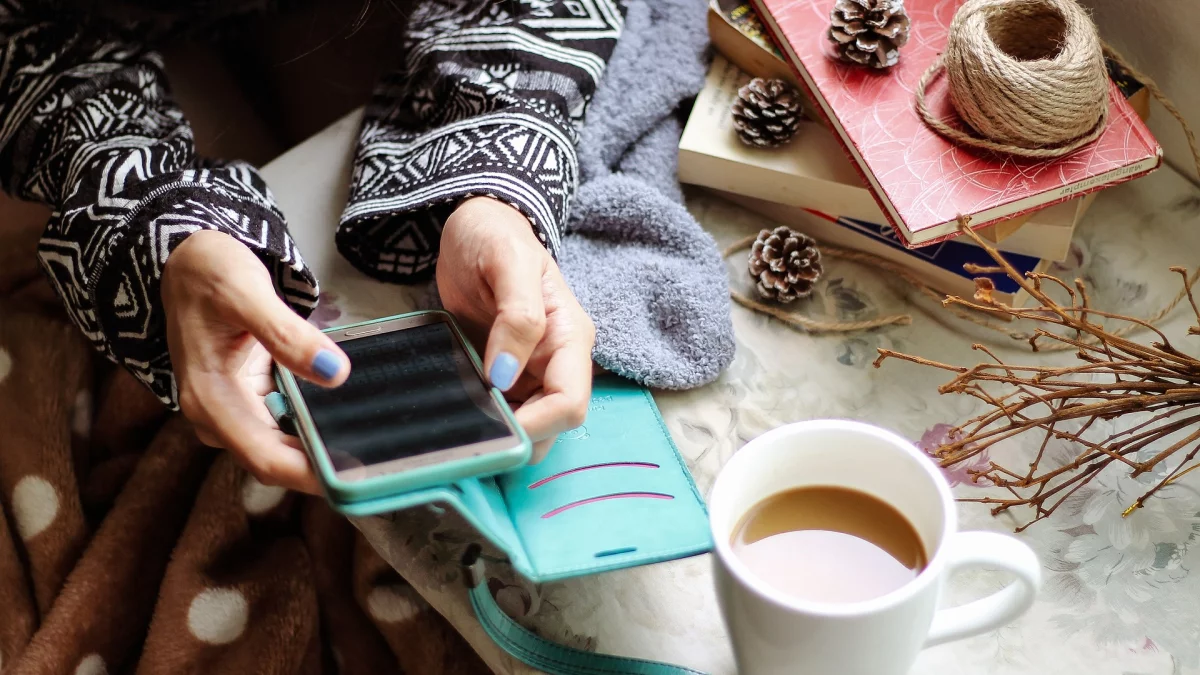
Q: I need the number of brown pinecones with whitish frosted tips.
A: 3